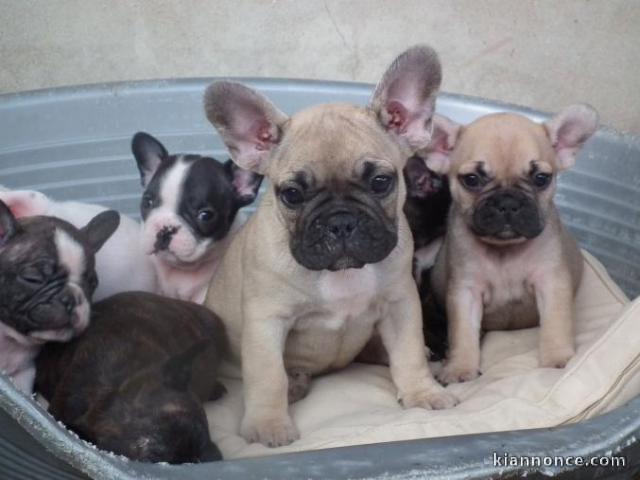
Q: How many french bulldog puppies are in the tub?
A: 6